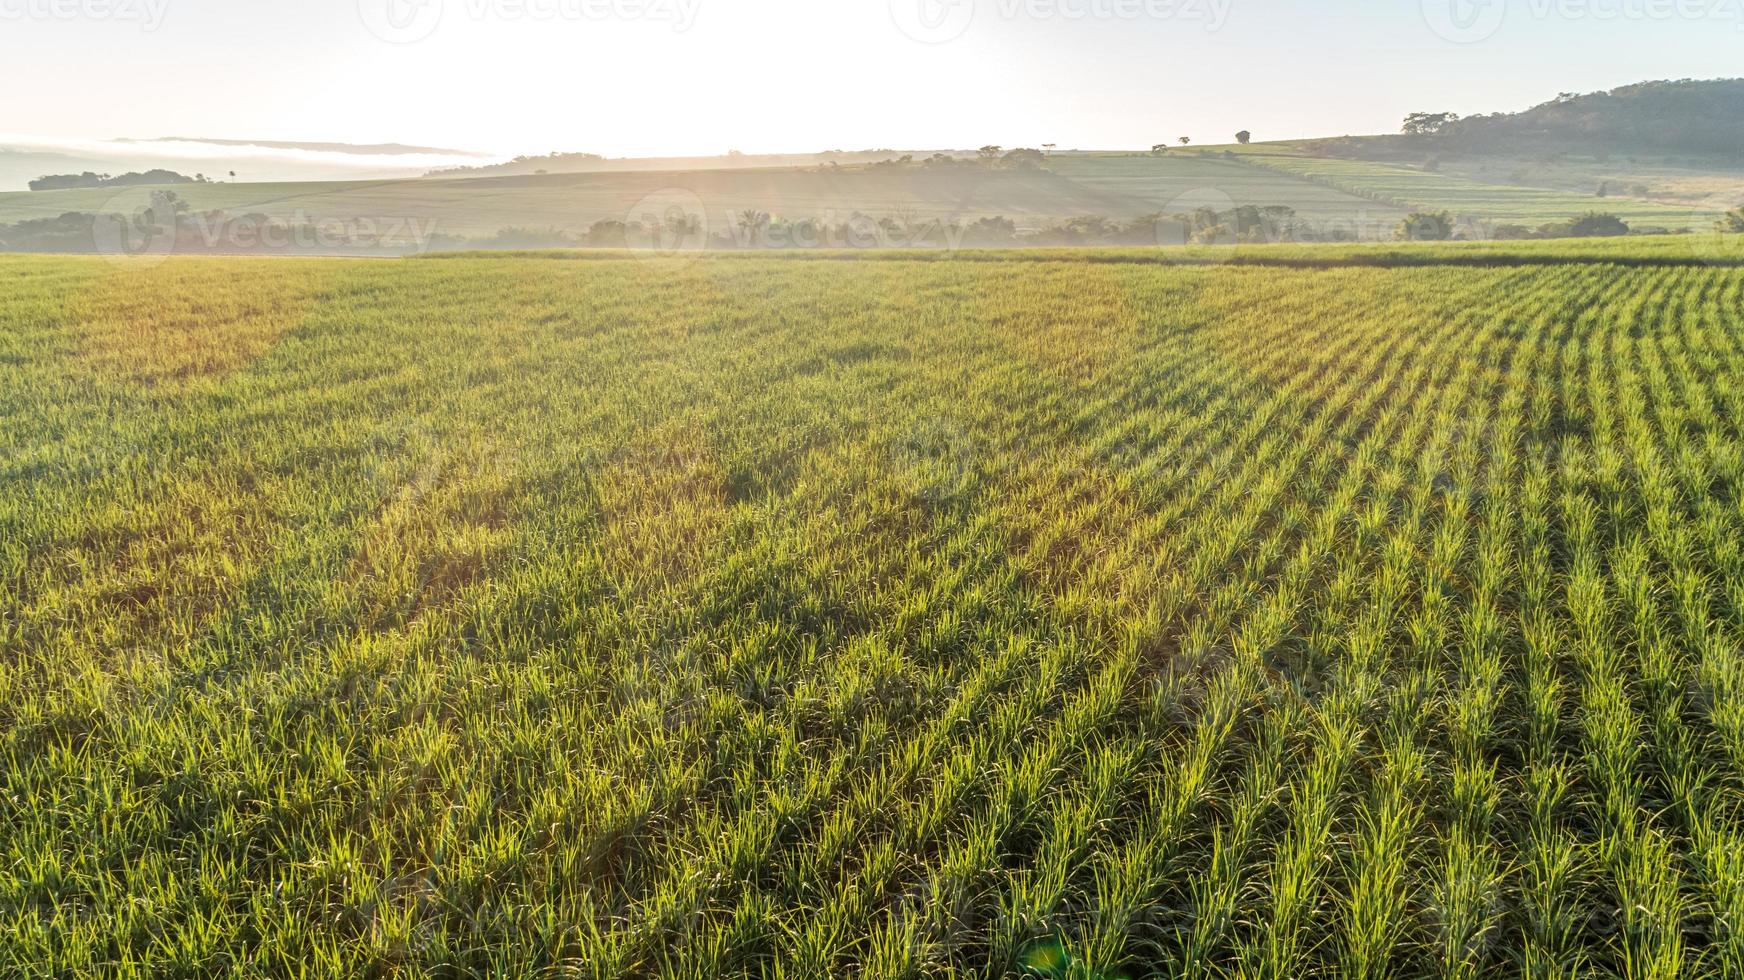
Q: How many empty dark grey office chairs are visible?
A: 0